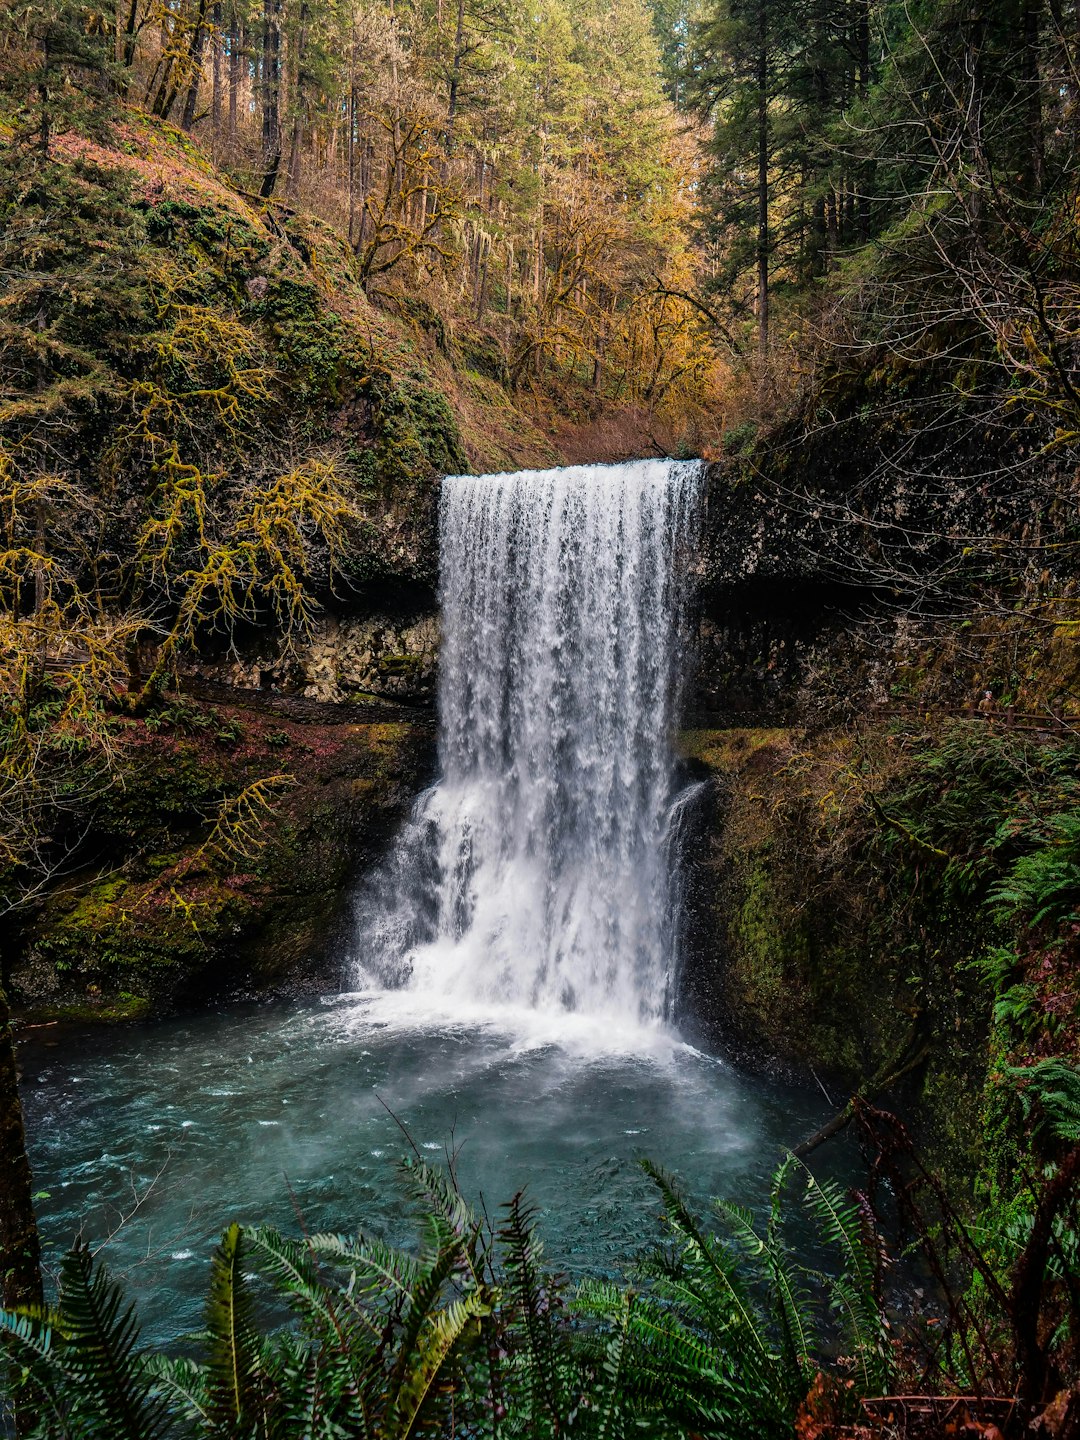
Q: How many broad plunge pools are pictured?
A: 1